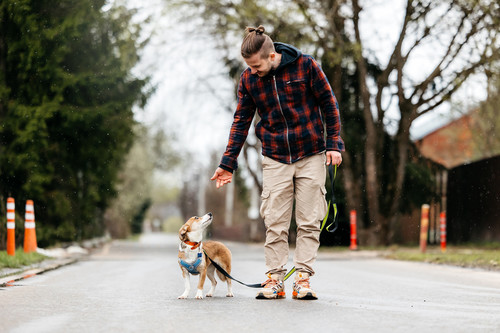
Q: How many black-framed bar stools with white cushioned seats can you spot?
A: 0